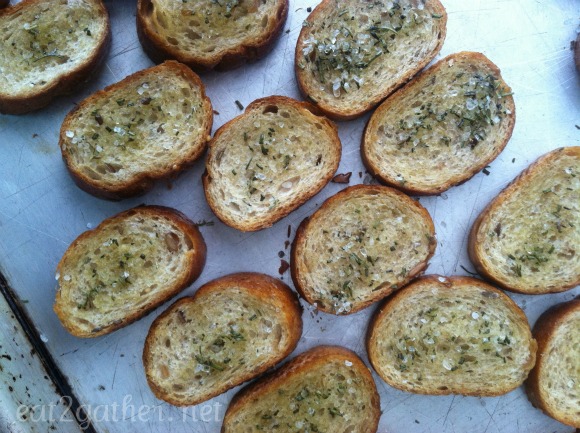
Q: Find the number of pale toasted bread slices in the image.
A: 13